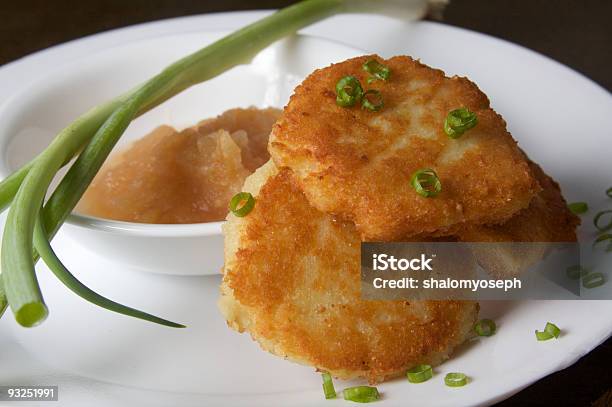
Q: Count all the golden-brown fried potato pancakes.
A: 3